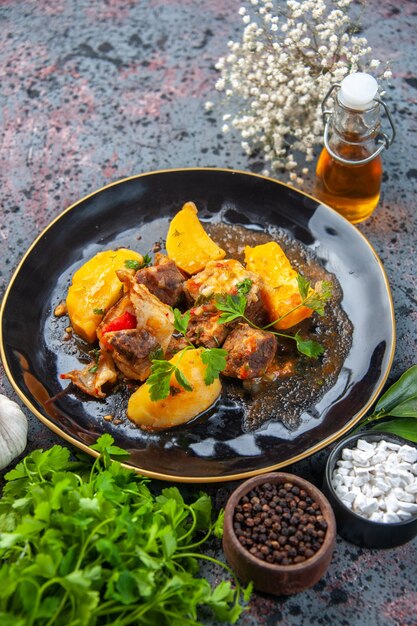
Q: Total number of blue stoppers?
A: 0